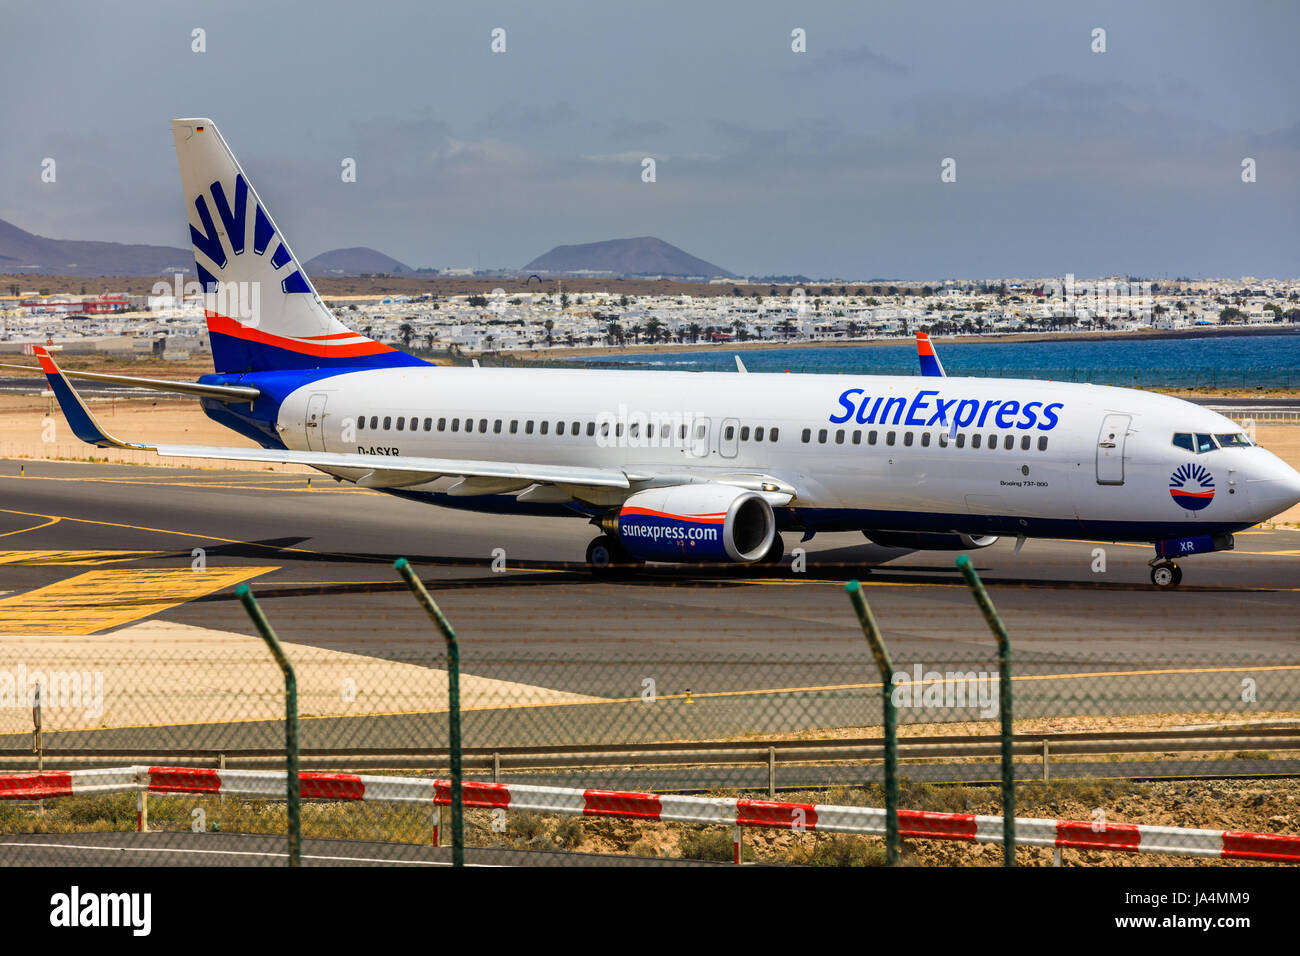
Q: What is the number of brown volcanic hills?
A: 3